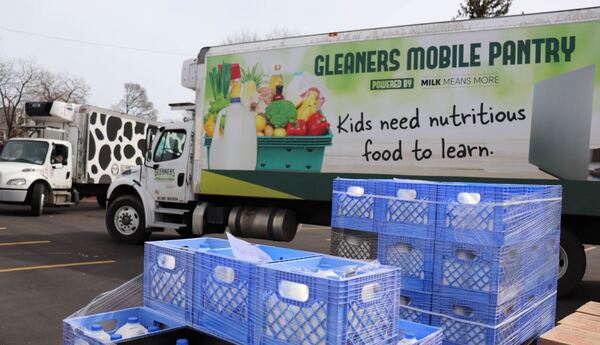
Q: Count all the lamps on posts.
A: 0